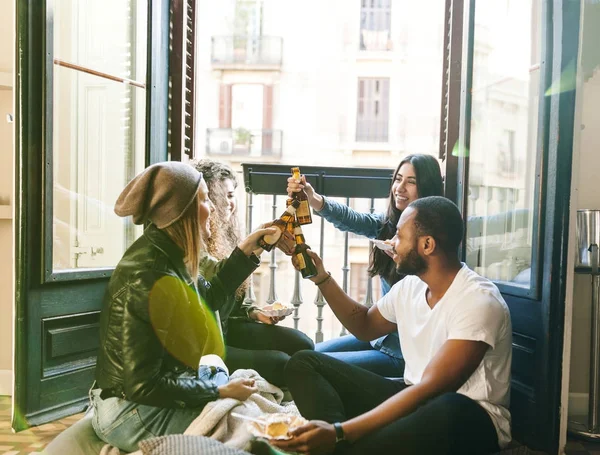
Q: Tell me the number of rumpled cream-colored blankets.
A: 1